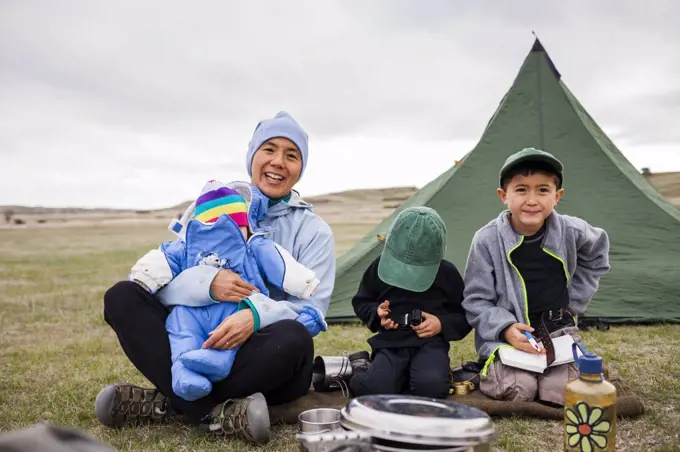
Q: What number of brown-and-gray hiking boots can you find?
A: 2